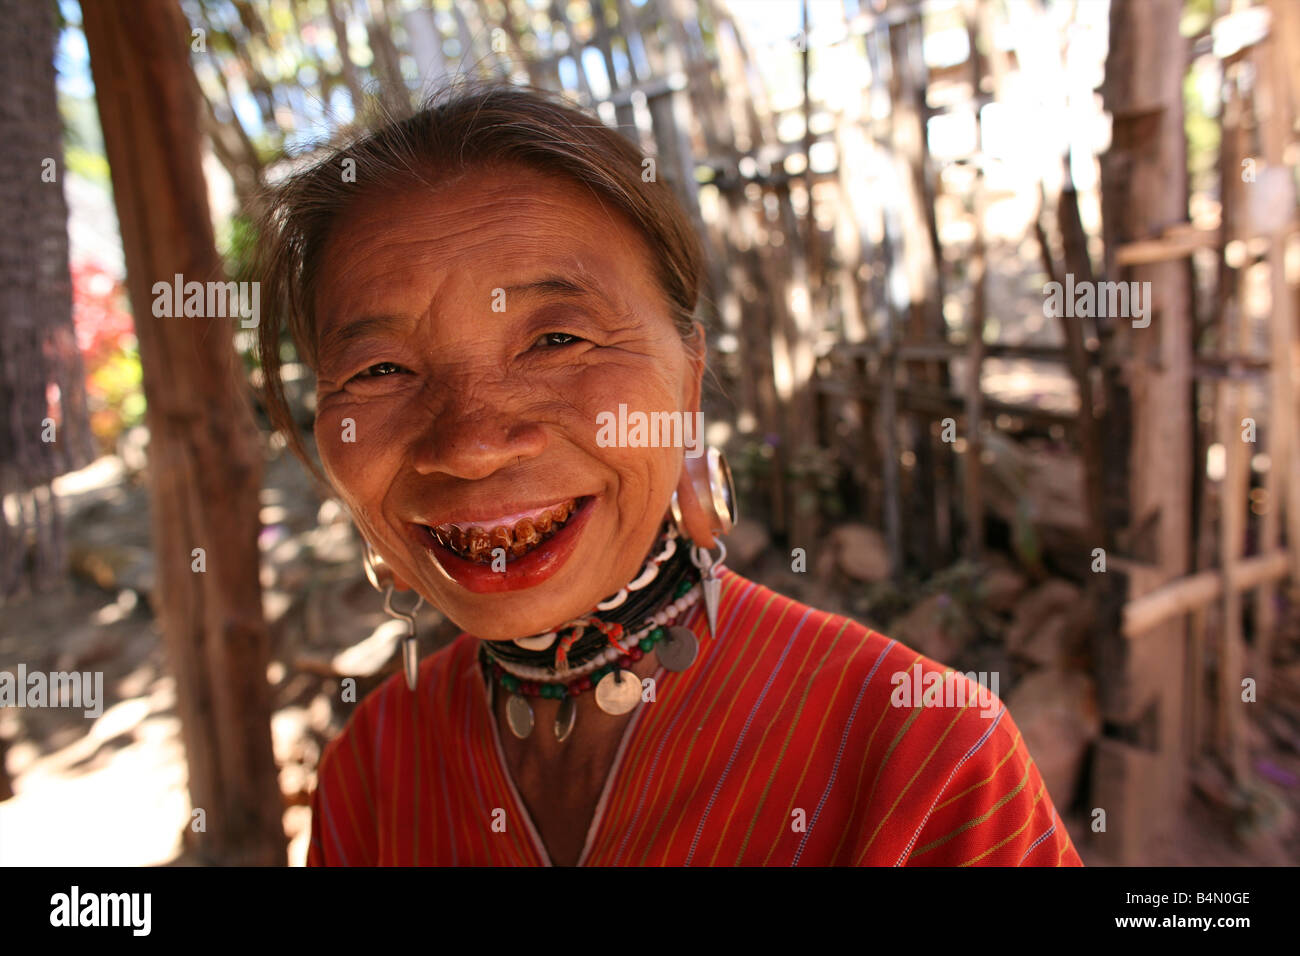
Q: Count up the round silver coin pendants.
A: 4